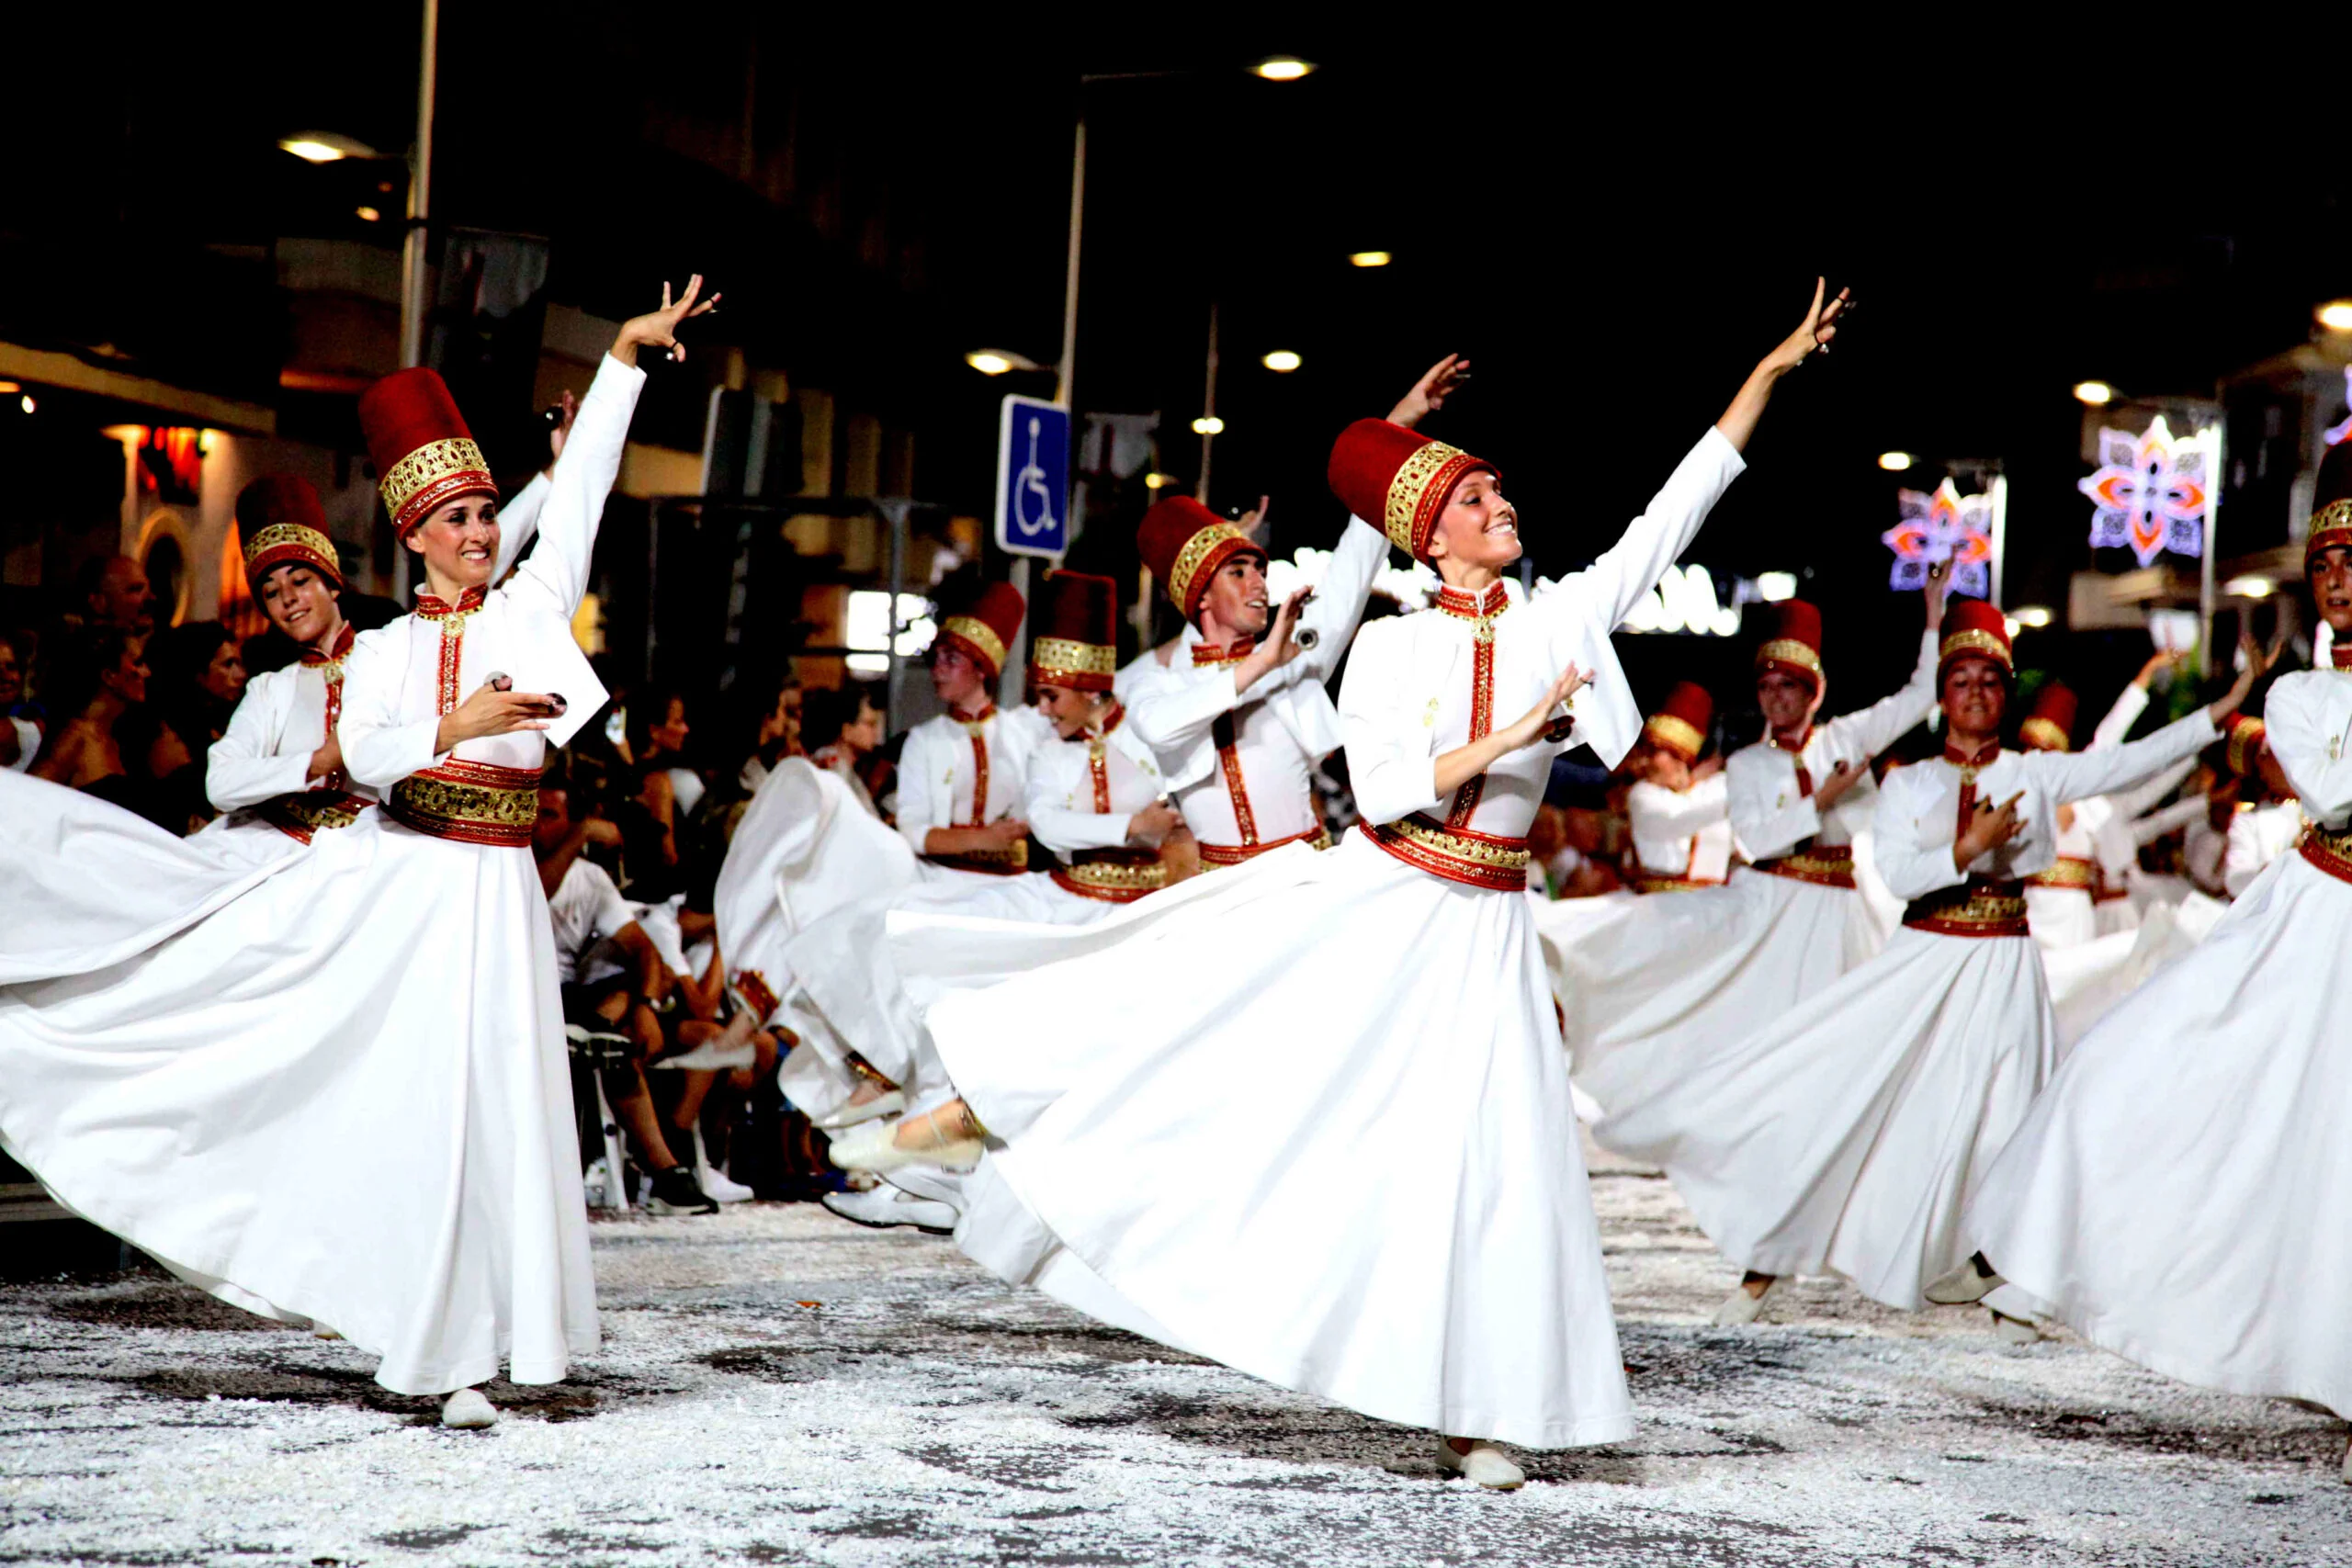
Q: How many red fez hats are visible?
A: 12